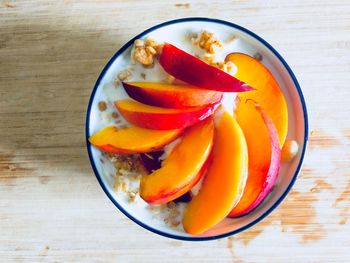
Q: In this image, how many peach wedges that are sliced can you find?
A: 8